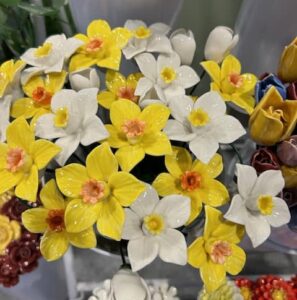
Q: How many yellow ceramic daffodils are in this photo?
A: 11